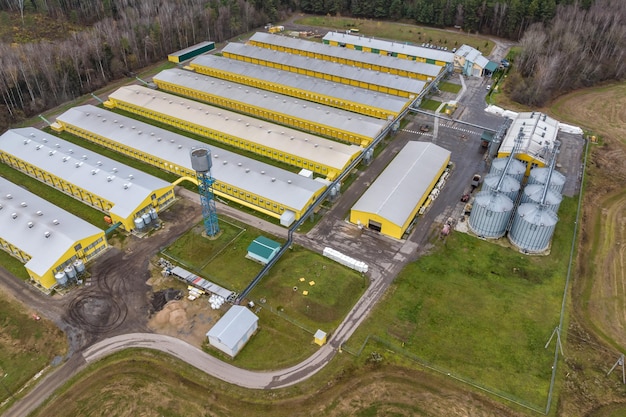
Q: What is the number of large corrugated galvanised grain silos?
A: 6